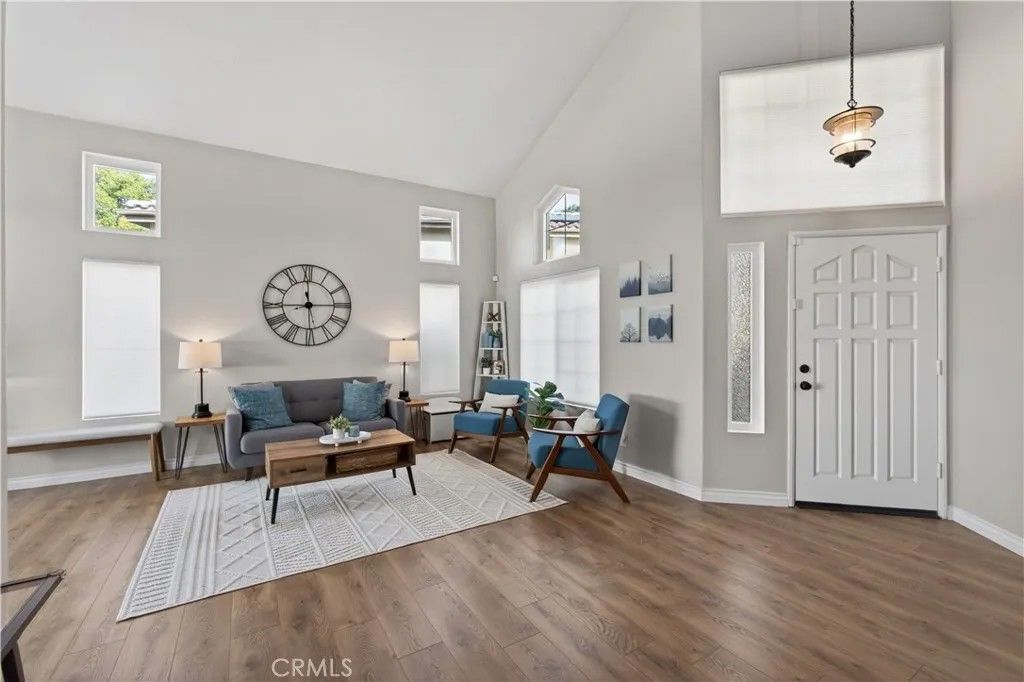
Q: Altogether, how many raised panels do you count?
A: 9